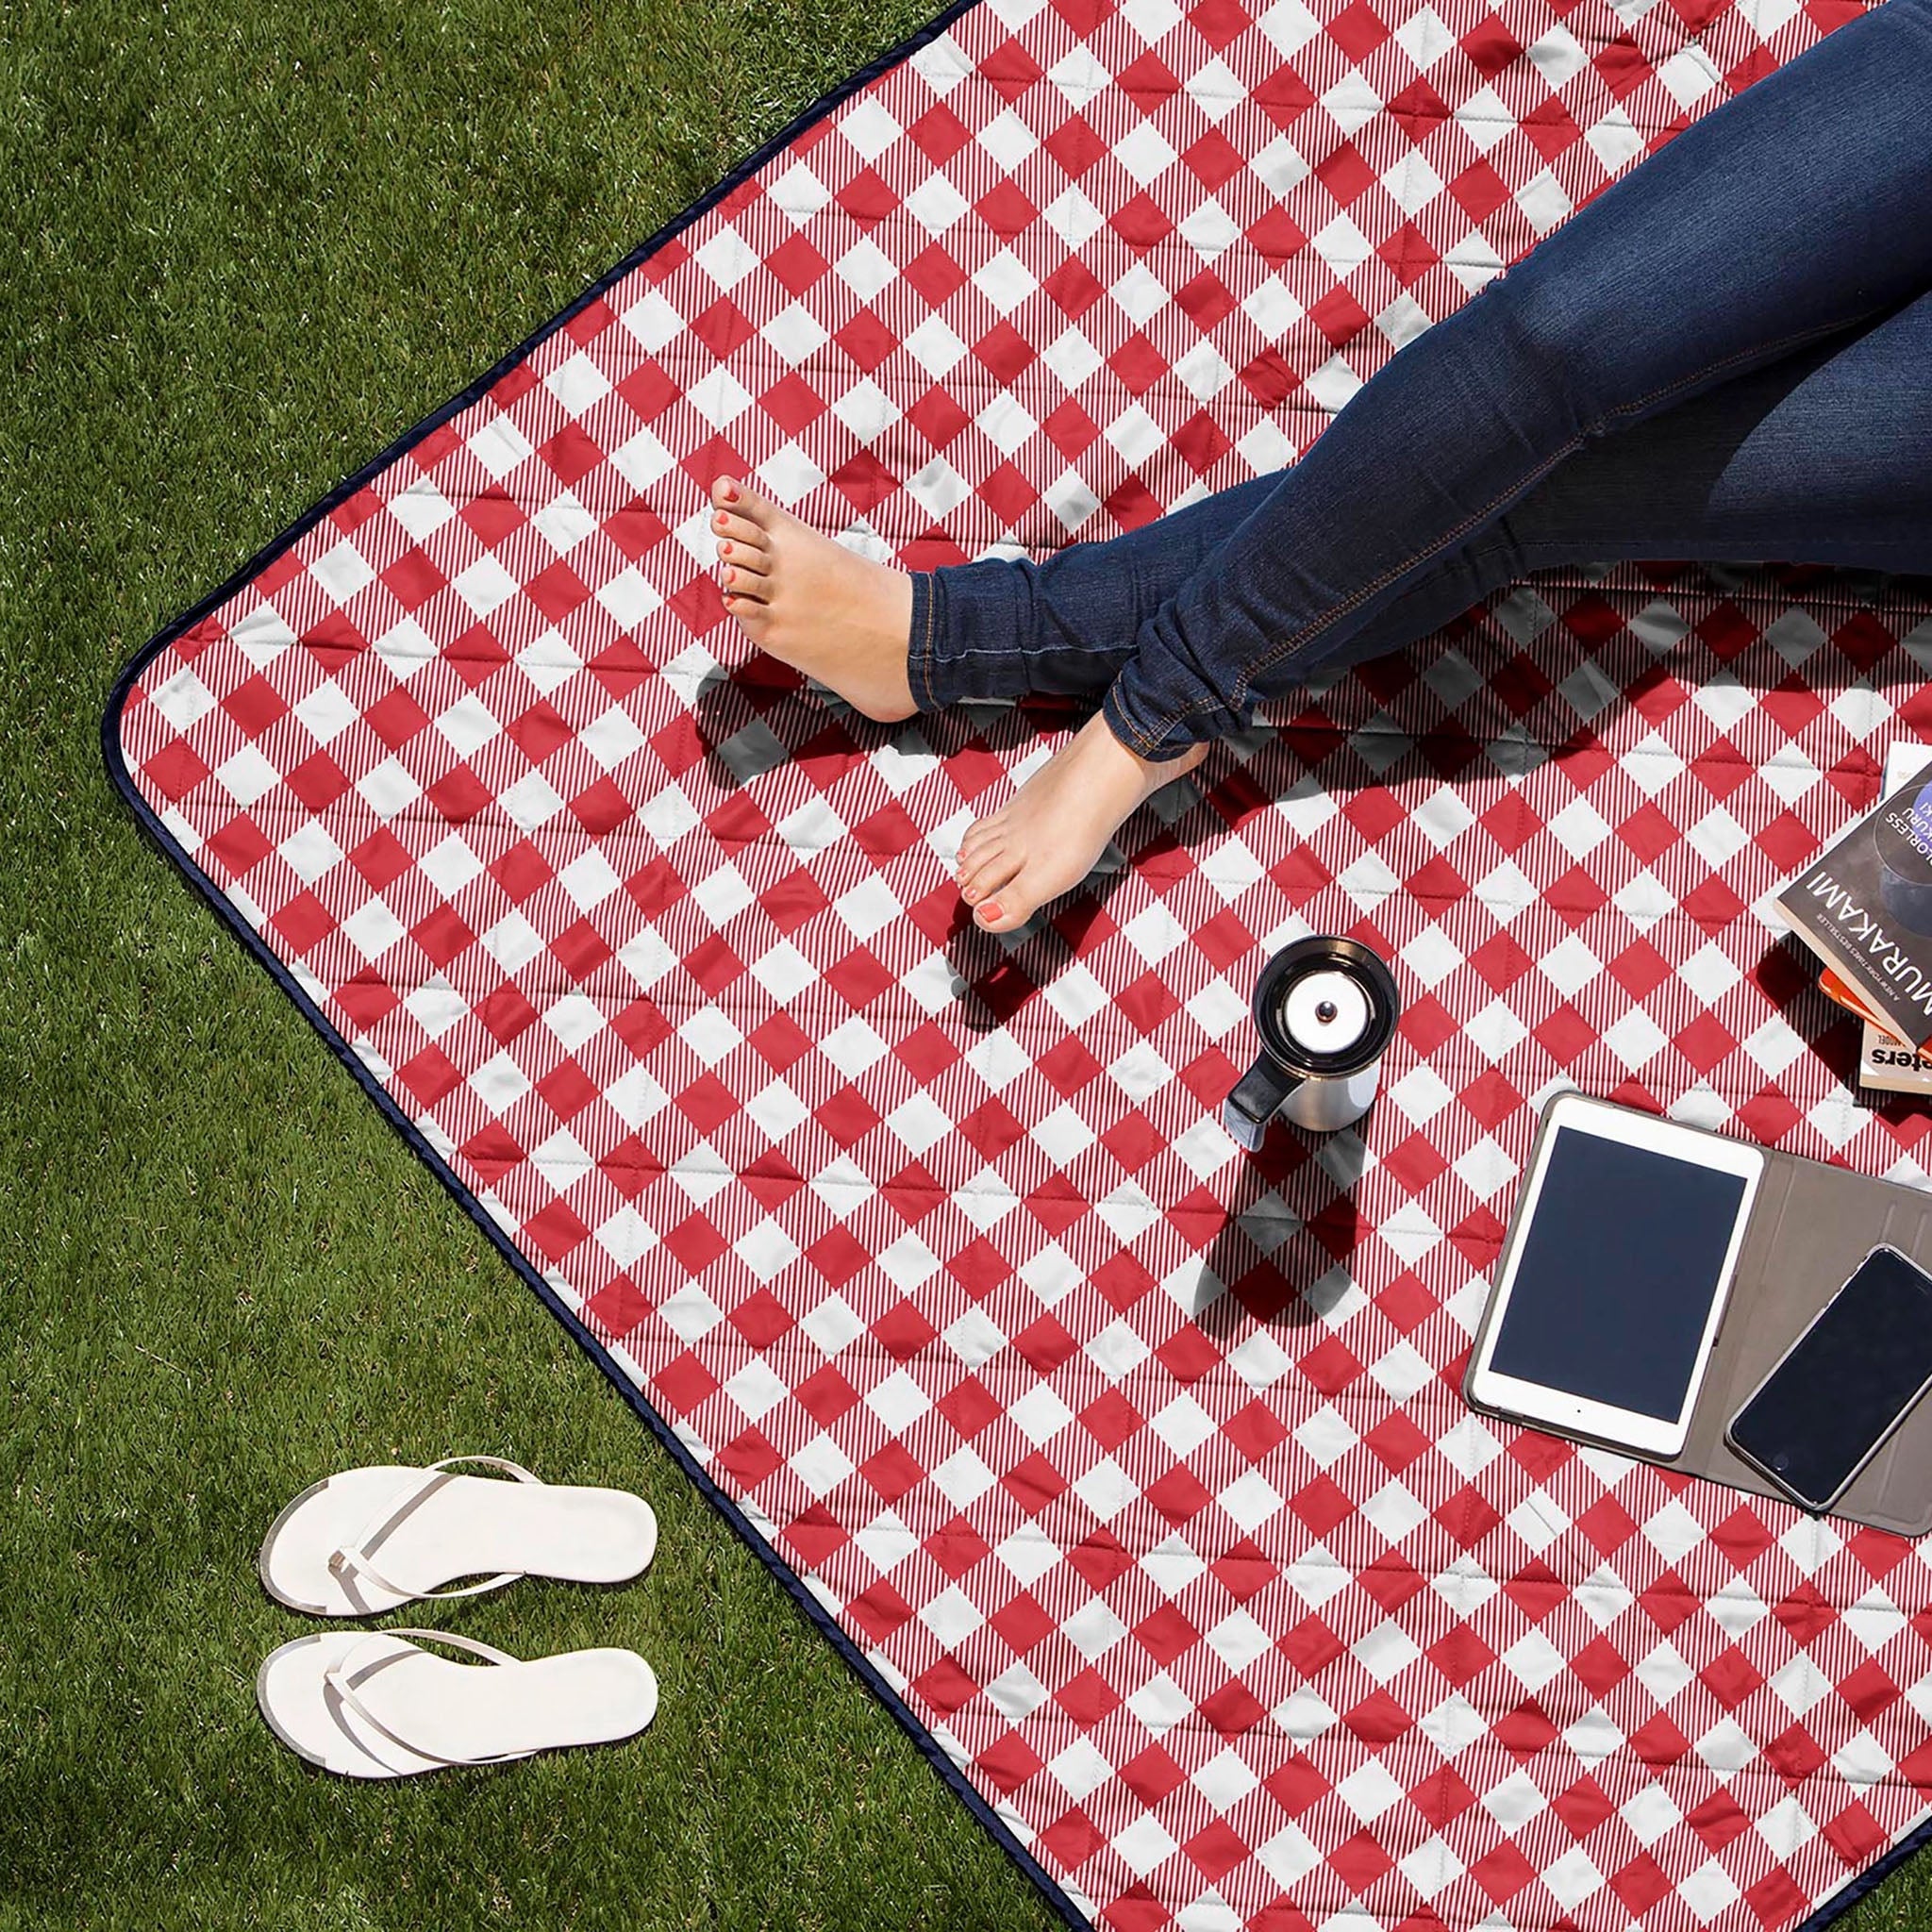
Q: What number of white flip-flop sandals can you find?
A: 2